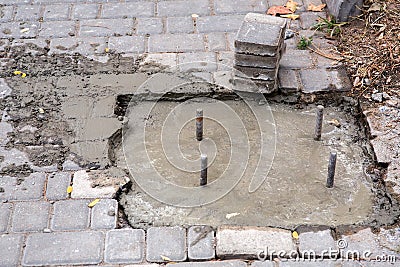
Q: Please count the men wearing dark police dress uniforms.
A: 0